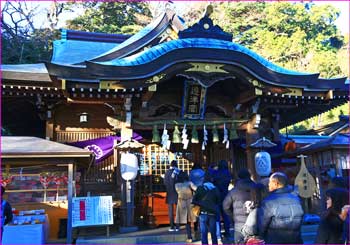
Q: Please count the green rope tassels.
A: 5